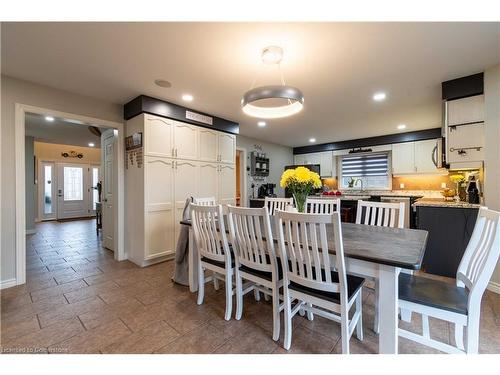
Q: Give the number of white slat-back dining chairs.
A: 8